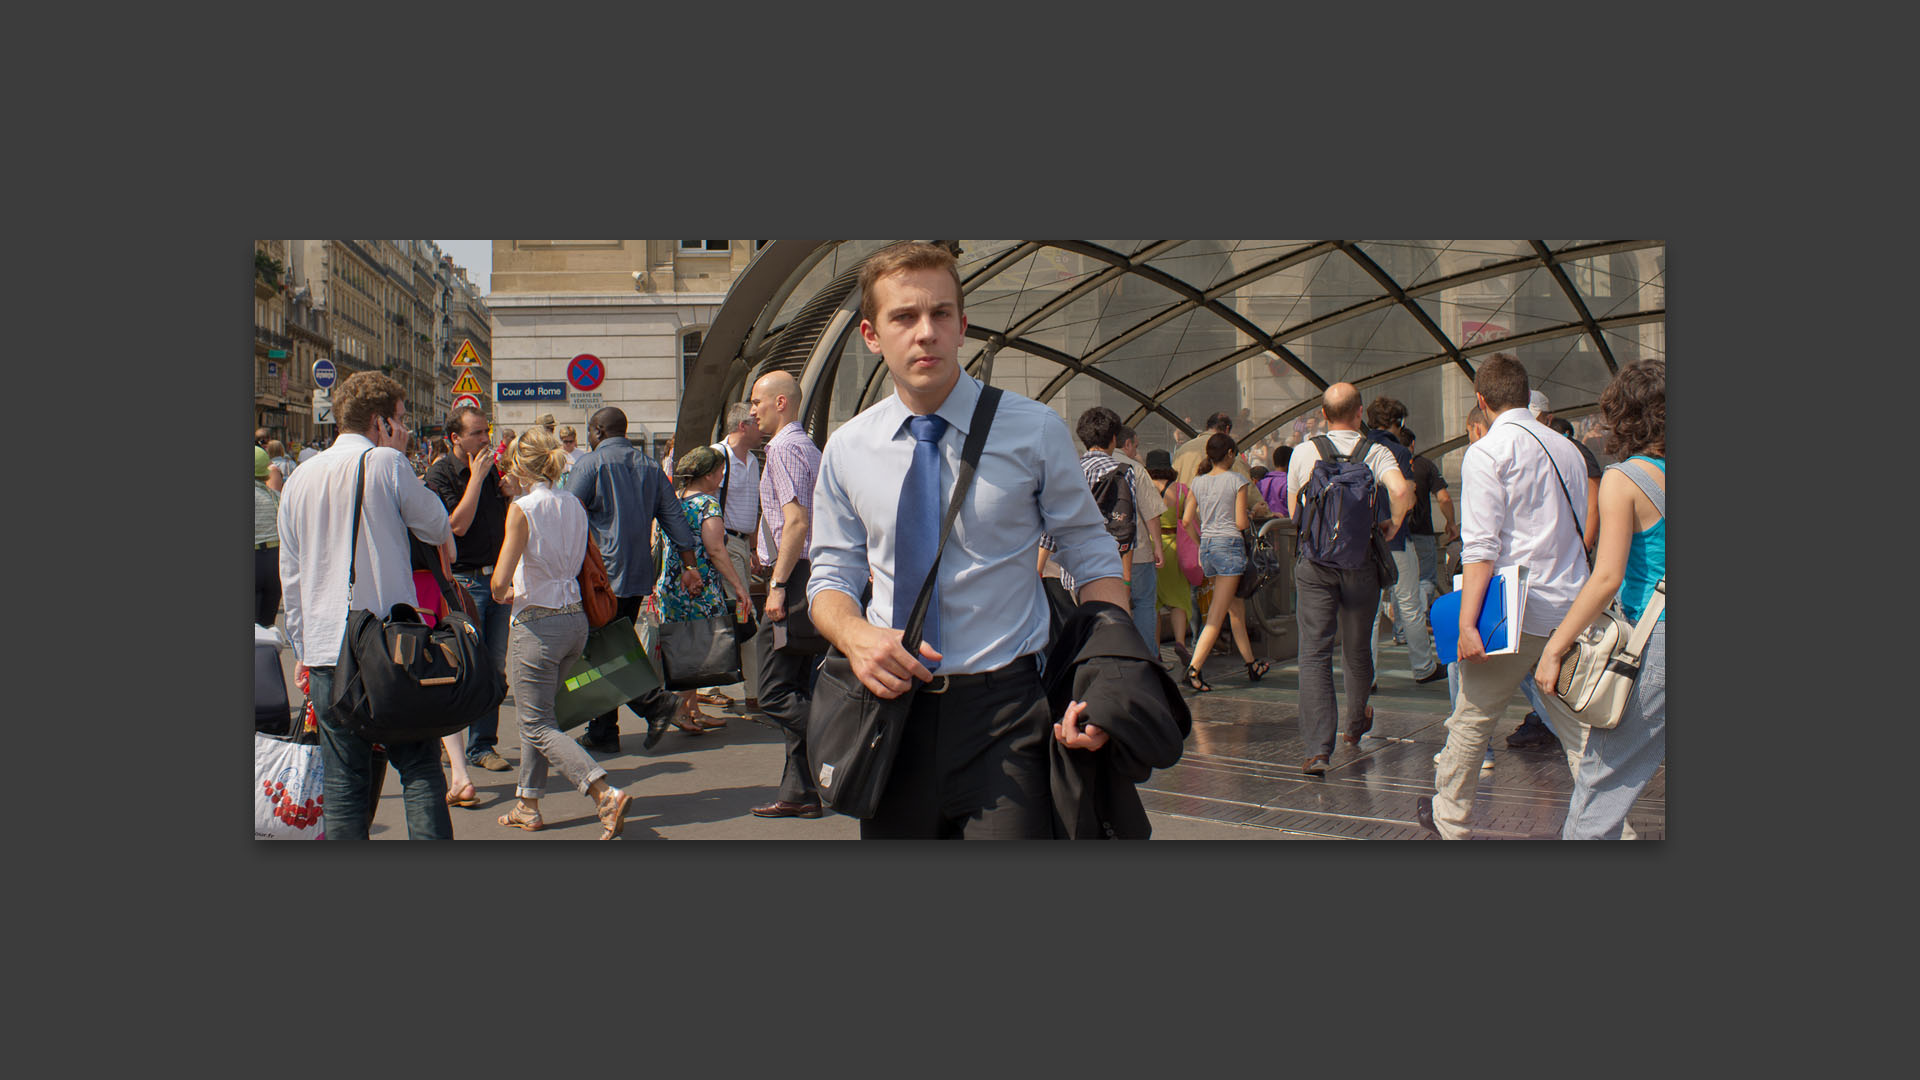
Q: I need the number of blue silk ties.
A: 1